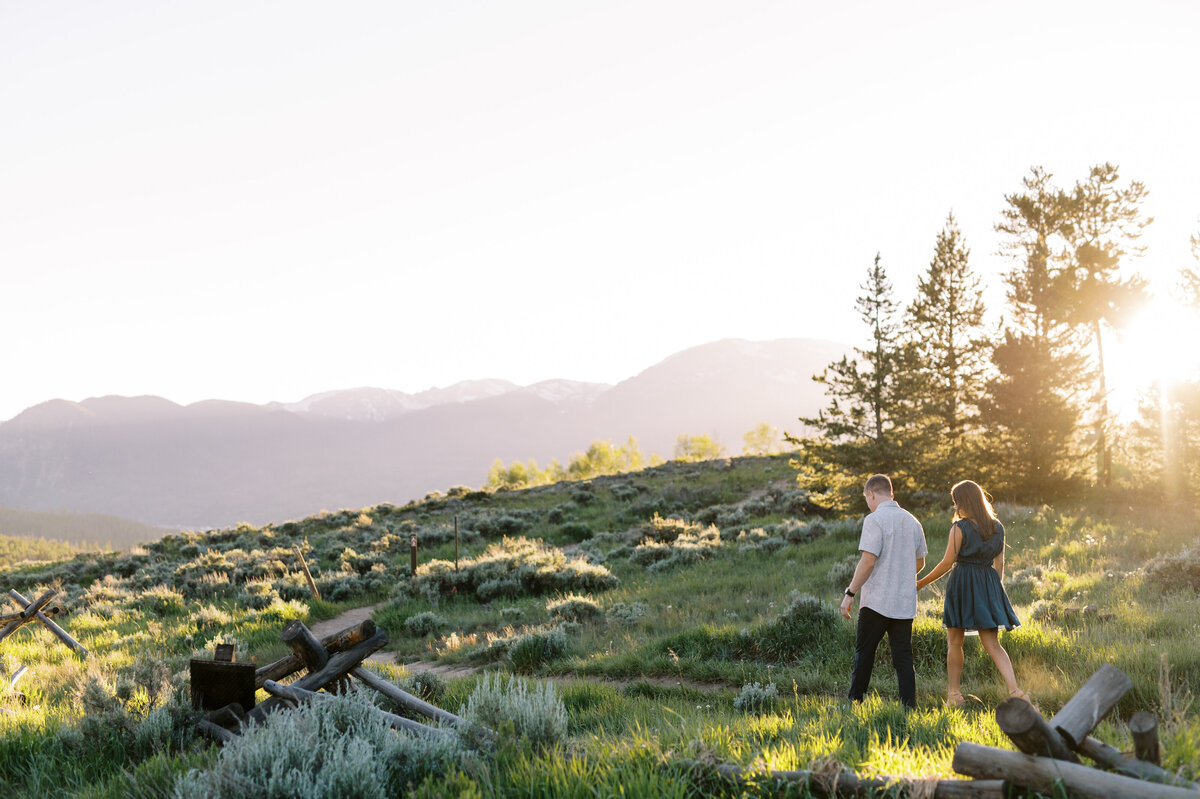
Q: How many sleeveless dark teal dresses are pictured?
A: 1